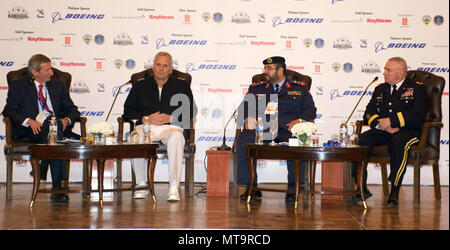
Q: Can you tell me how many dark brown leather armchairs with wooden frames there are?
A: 4